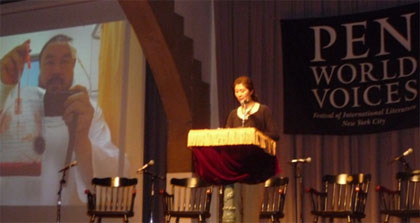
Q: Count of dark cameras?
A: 1